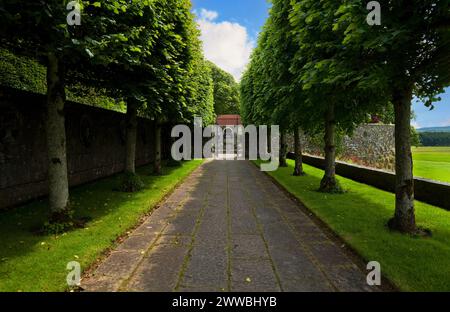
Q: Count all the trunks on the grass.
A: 7